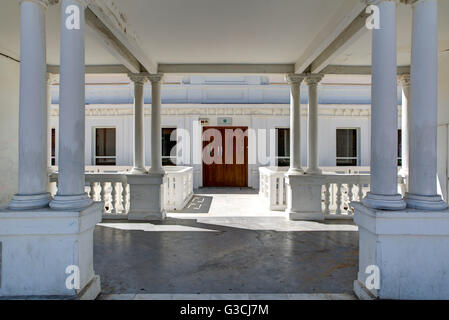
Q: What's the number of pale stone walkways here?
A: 1